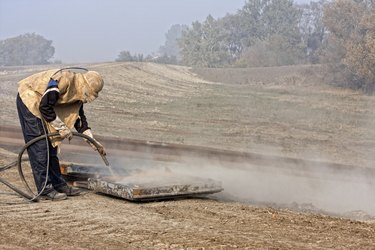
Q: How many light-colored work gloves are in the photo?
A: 2